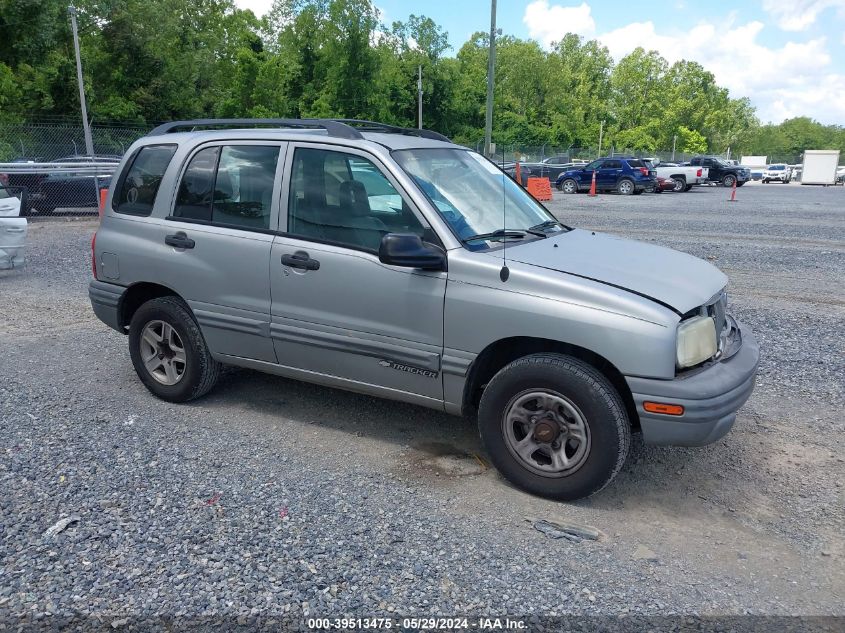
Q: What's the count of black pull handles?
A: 2